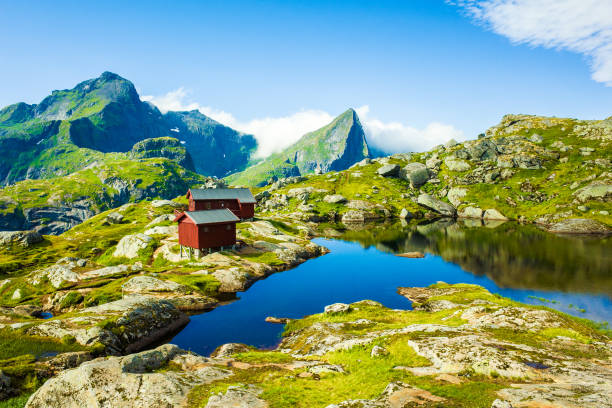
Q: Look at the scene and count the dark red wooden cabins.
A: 2